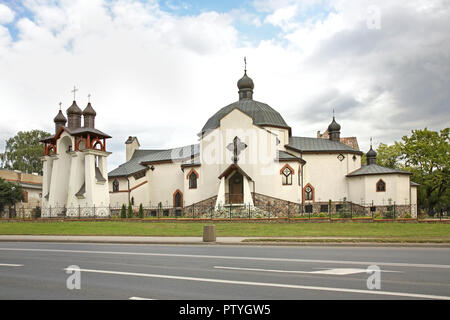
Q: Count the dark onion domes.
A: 6